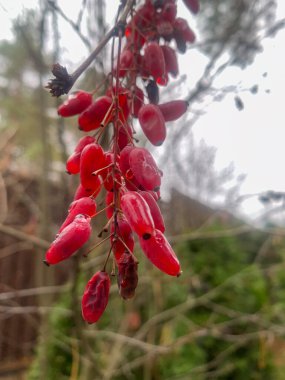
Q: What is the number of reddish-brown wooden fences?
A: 1